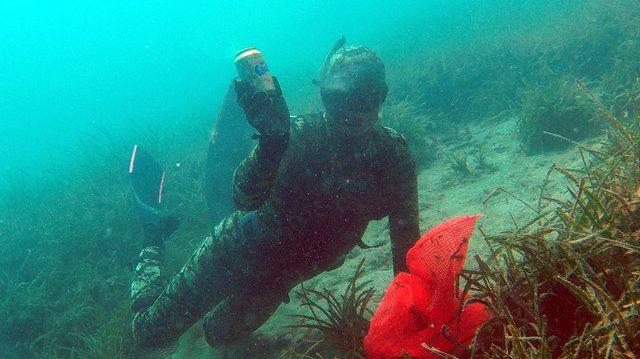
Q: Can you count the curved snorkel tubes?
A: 1